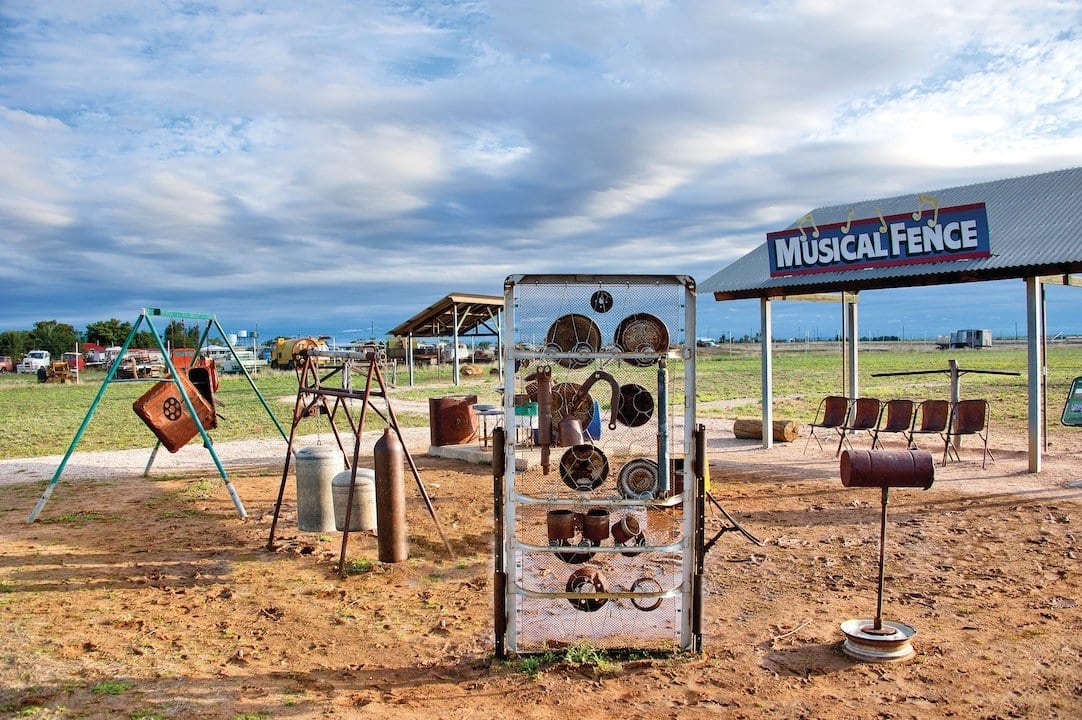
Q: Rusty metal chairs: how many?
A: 5